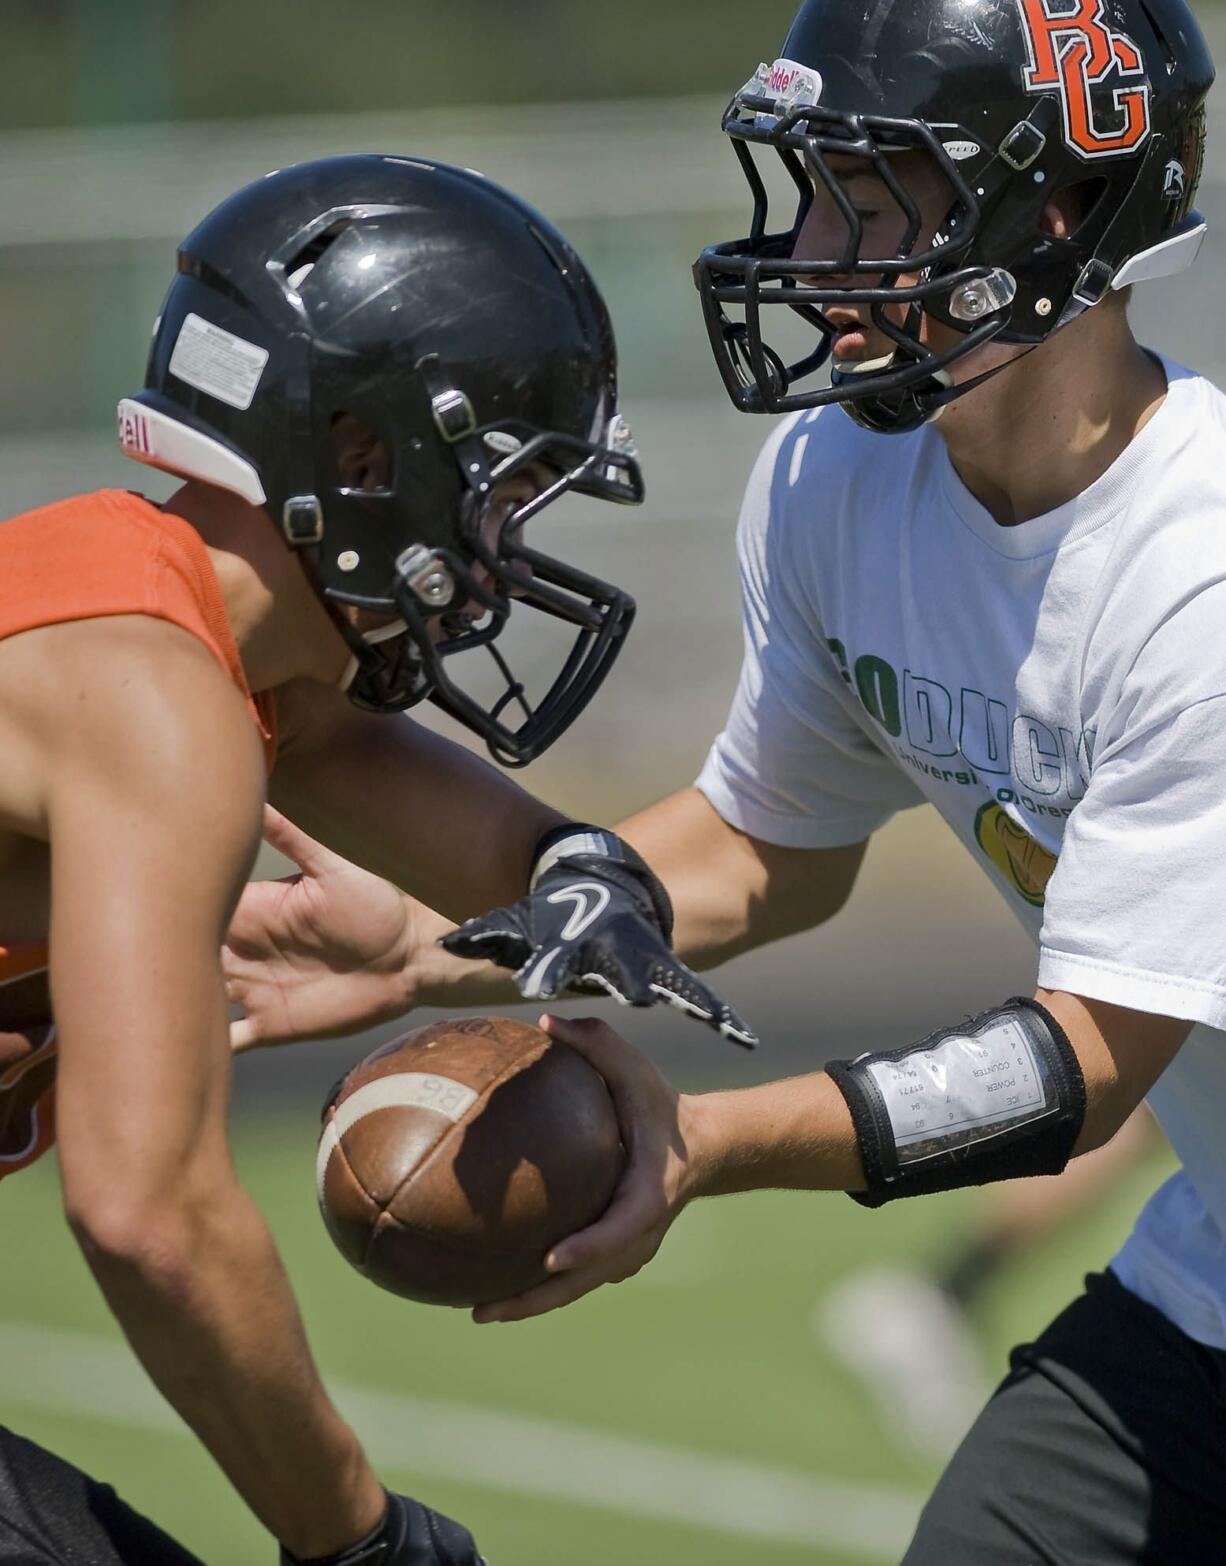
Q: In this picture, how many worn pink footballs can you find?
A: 0